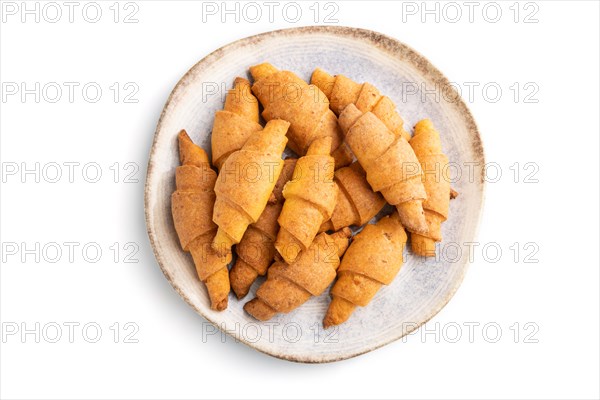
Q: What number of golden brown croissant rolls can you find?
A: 12